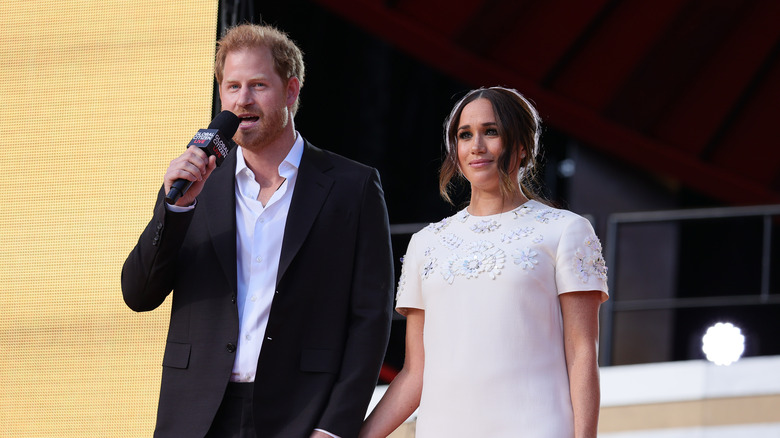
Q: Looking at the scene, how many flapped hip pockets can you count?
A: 2